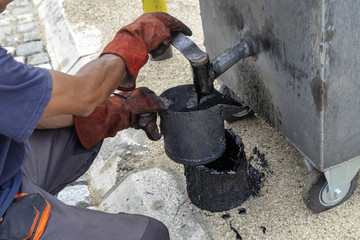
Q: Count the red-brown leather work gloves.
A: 2